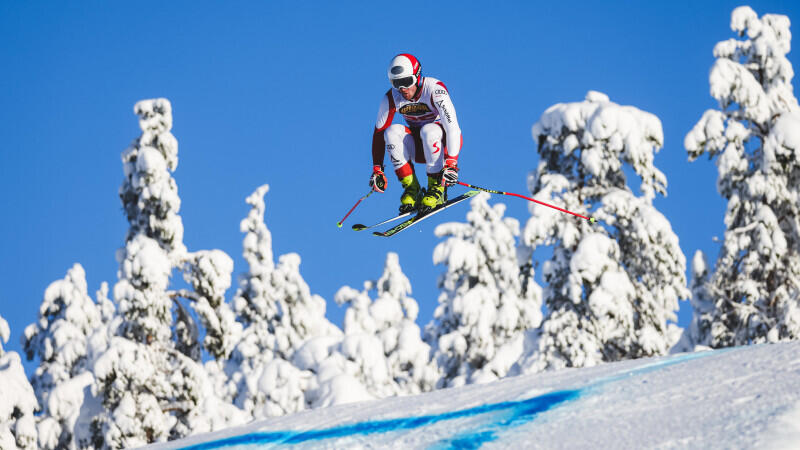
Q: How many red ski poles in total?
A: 2